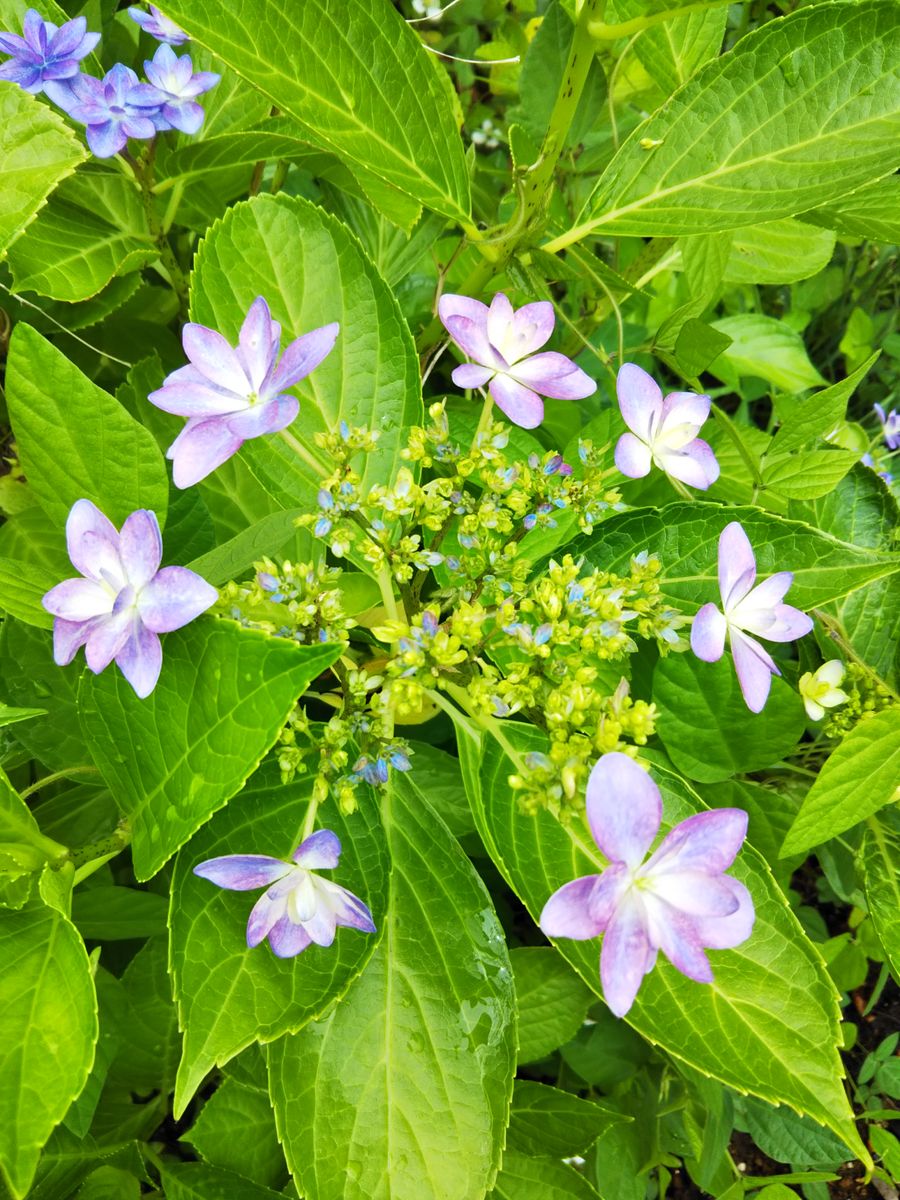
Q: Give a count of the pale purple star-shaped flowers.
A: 7